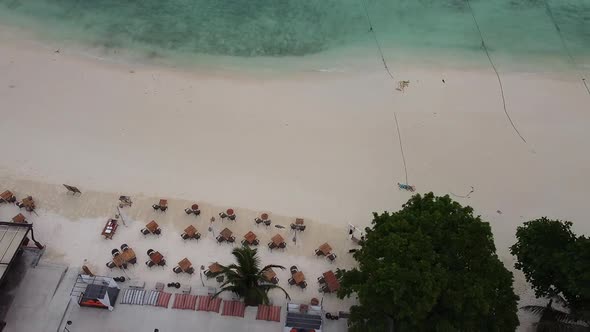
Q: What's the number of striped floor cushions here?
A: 12